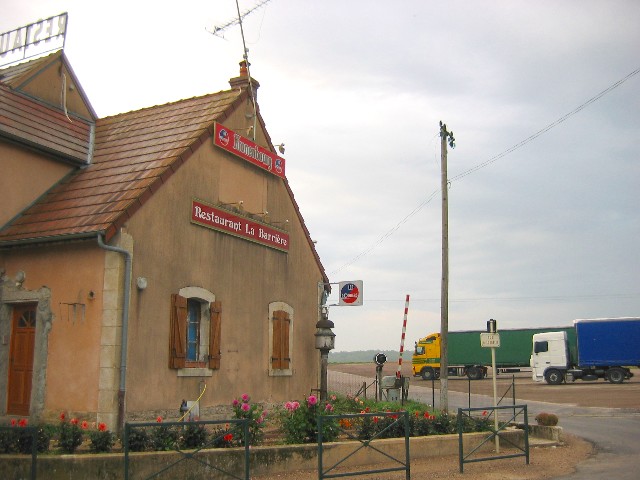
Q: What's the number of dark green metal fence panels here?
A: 4